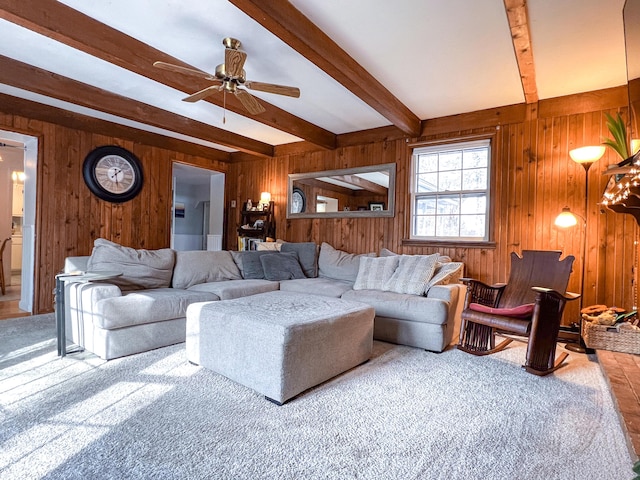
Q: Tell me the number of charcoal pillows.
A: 3